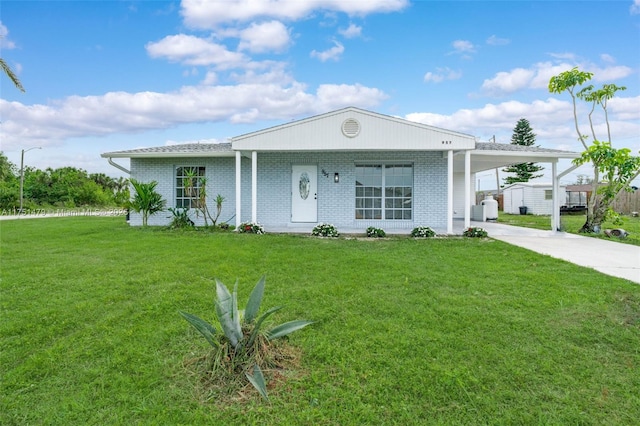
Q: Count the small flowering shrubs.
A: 5